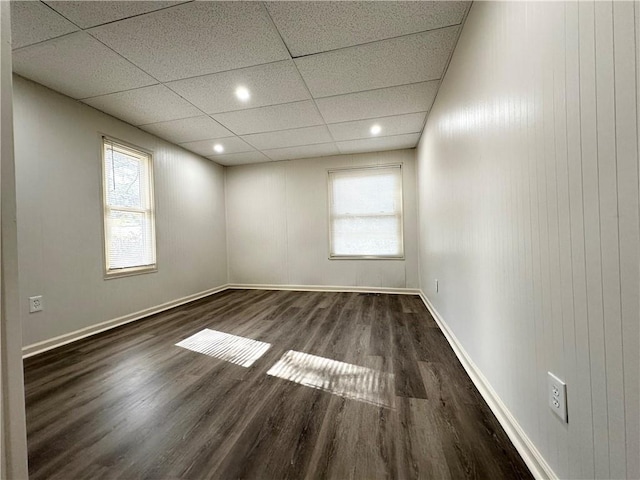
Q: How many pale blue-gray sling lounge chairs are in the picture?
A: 0